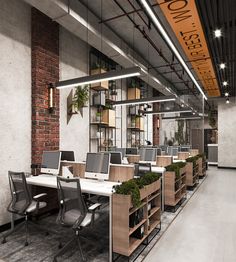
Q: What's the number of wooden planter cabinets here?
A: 4